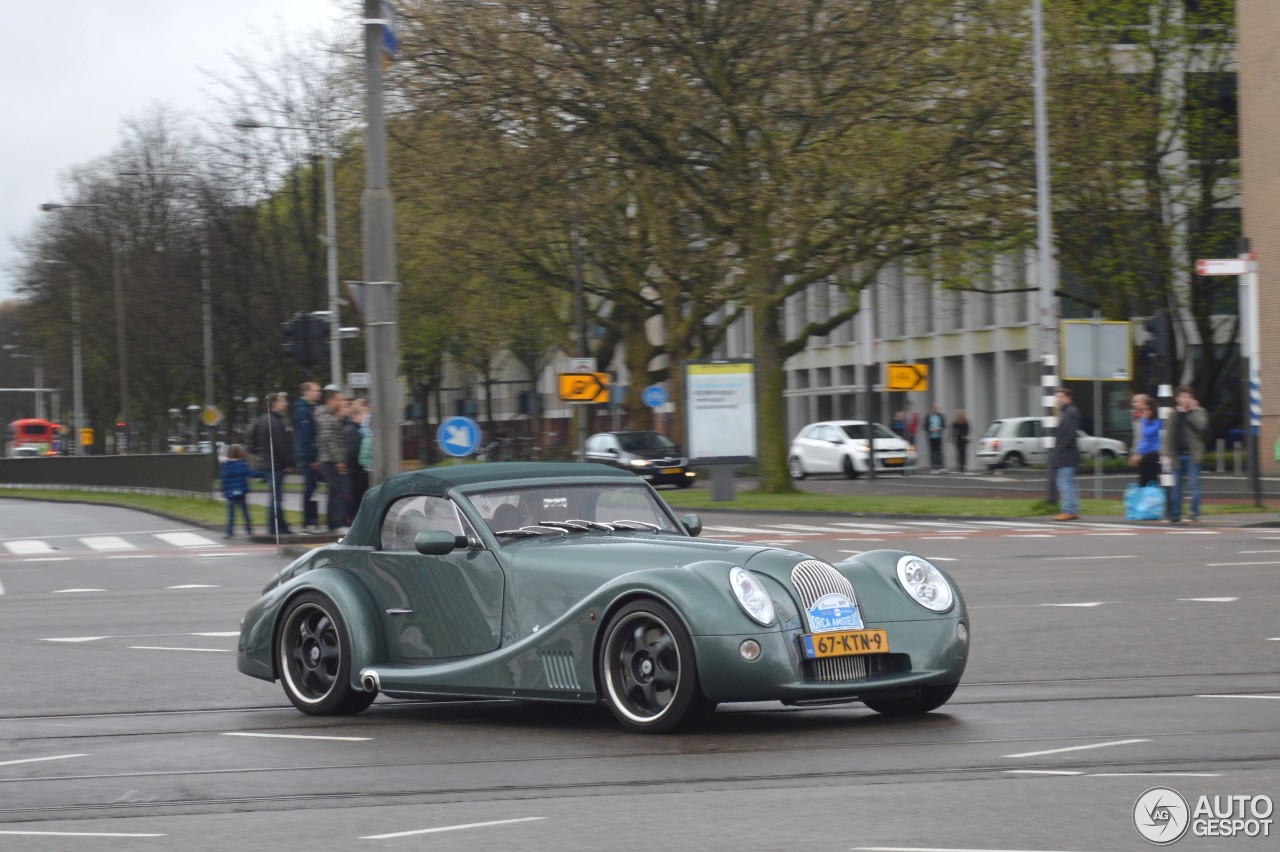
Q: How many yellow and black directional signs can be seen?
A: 2